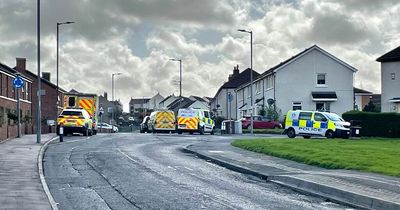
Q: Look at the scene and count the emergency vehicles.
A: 5